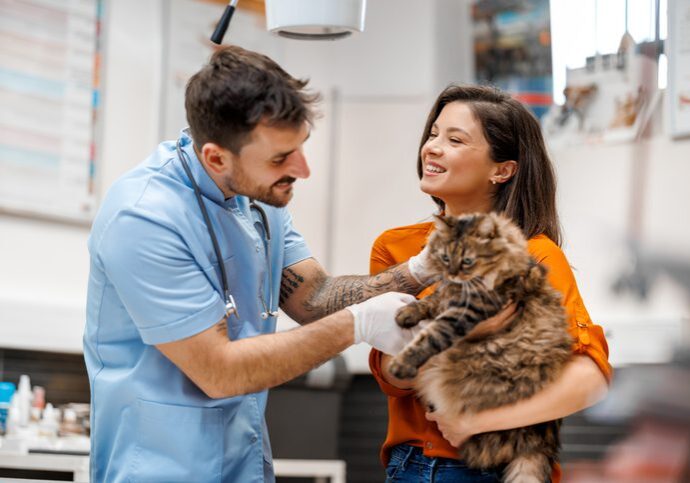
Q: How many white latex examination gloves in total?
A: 2